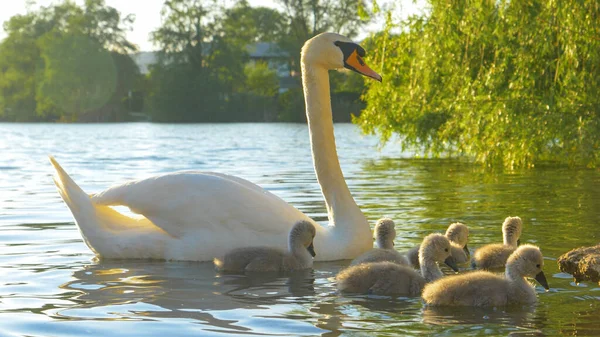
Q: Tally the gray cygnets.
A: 6